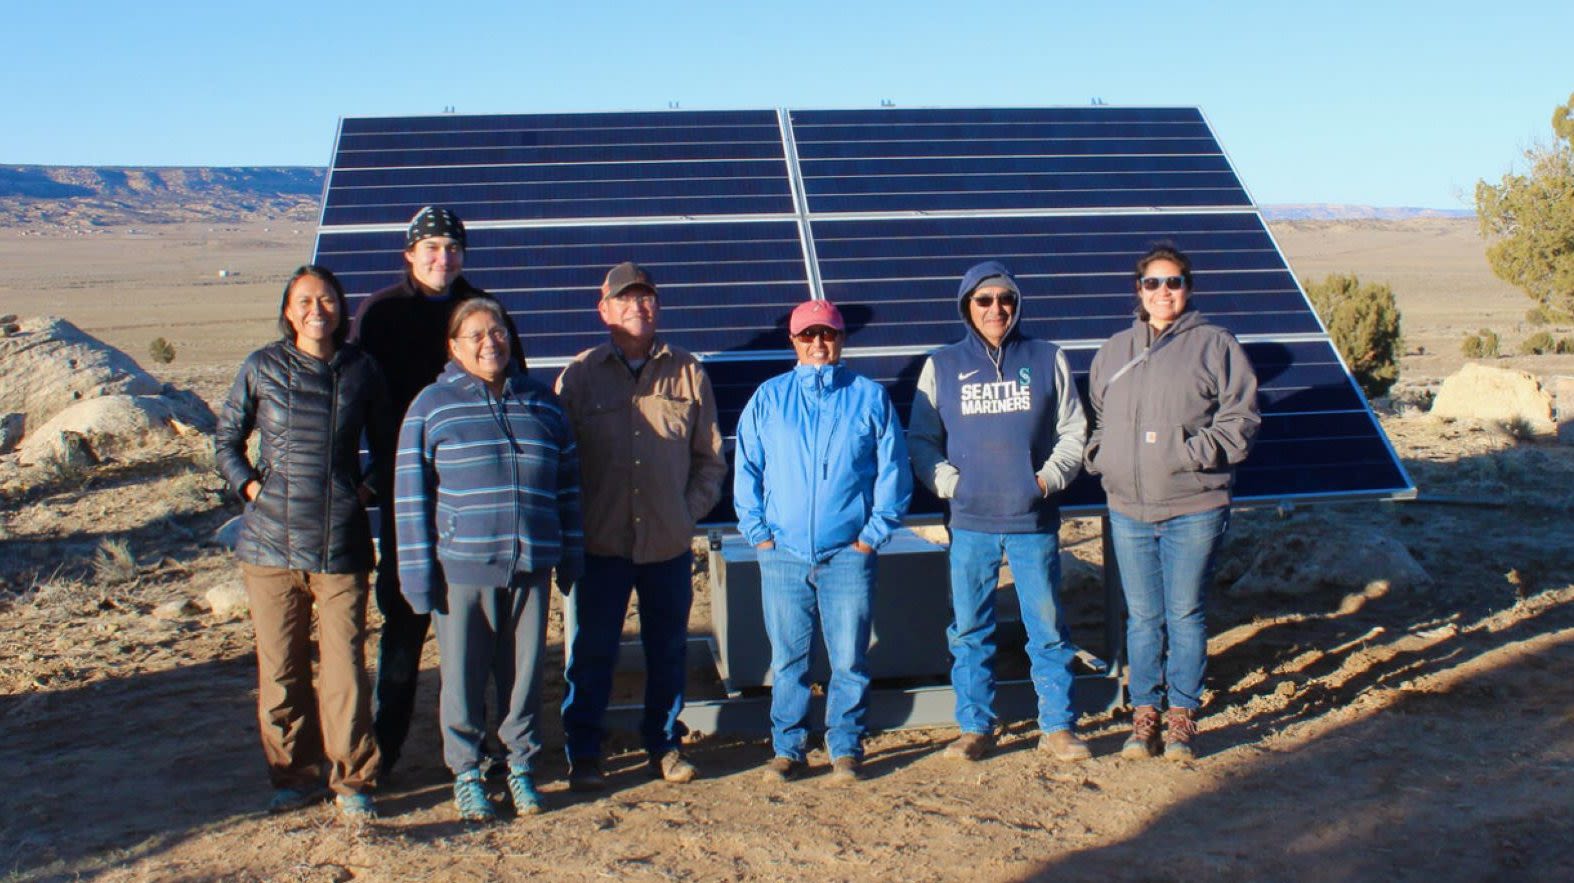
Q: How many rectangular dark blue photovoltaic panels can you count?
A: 6